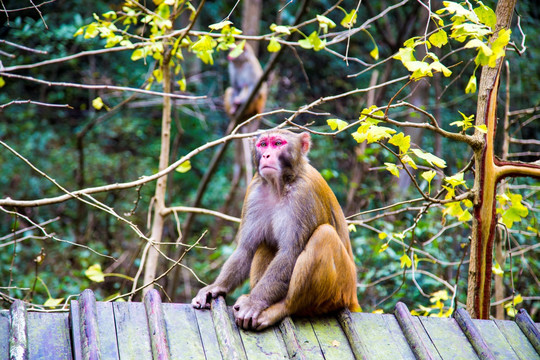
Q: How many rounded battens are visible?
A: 9